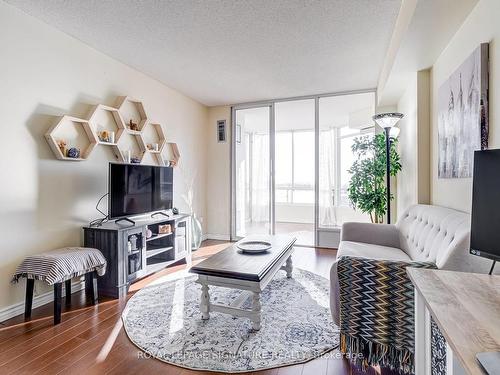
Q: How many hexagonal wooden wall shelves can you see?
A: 6